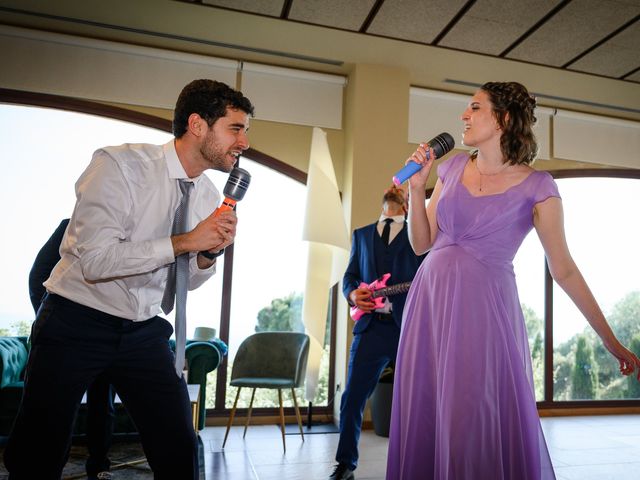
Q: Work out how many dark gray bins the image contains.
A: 1